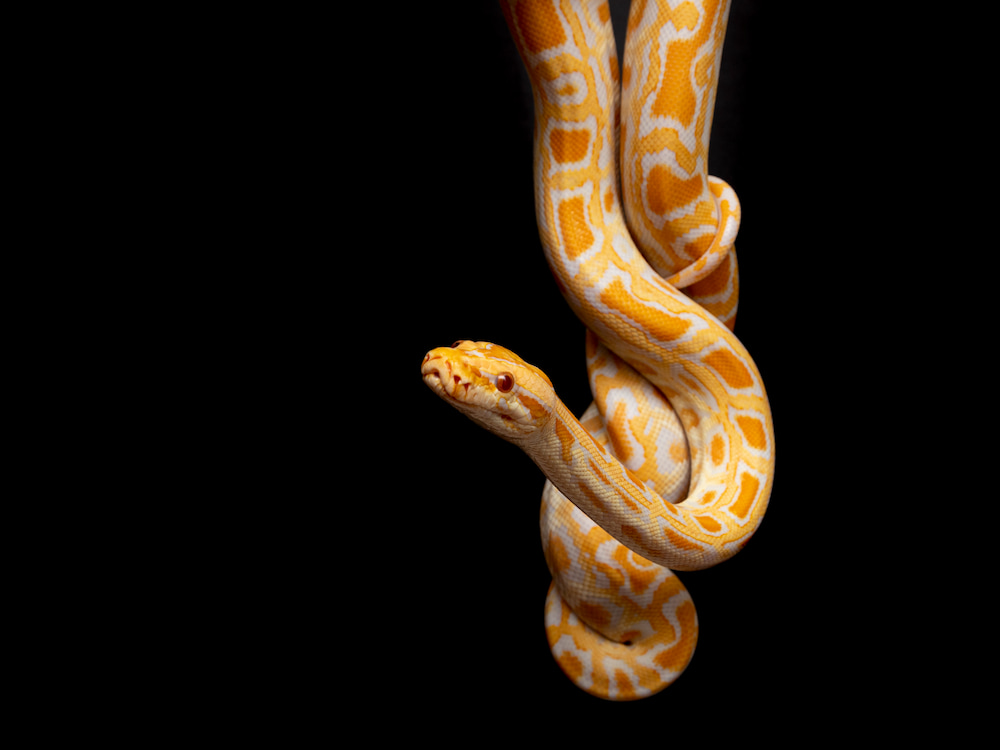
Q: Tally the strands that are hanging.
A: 2